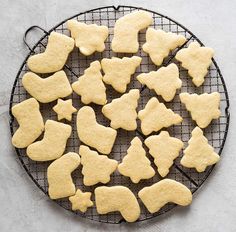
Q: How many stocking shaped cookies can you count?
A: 9